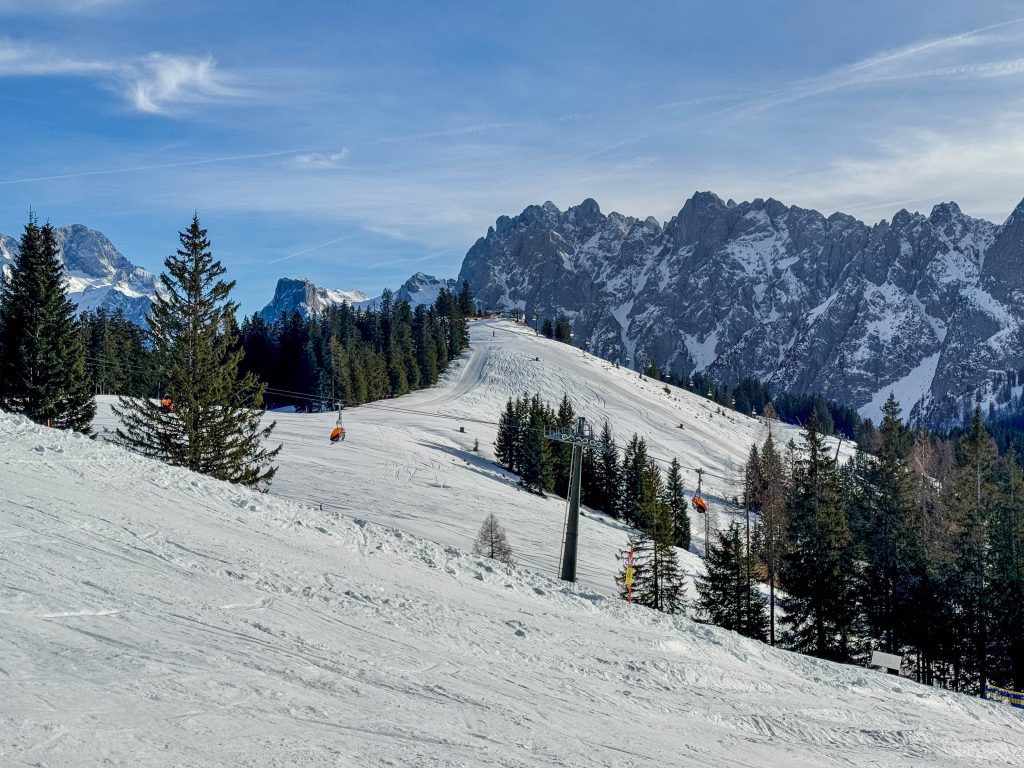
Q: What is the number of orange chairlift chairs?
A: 3